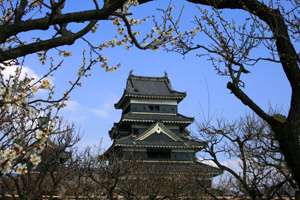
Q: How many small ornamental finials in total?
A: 2